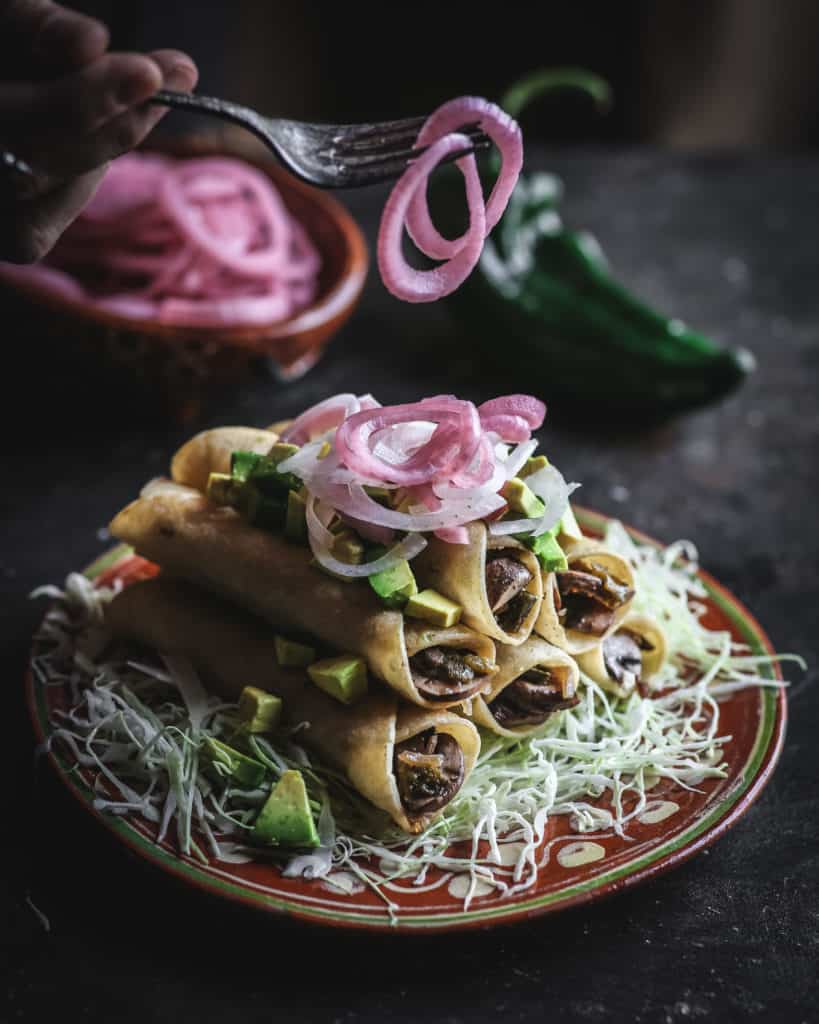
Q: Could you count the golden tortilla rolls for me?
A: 6